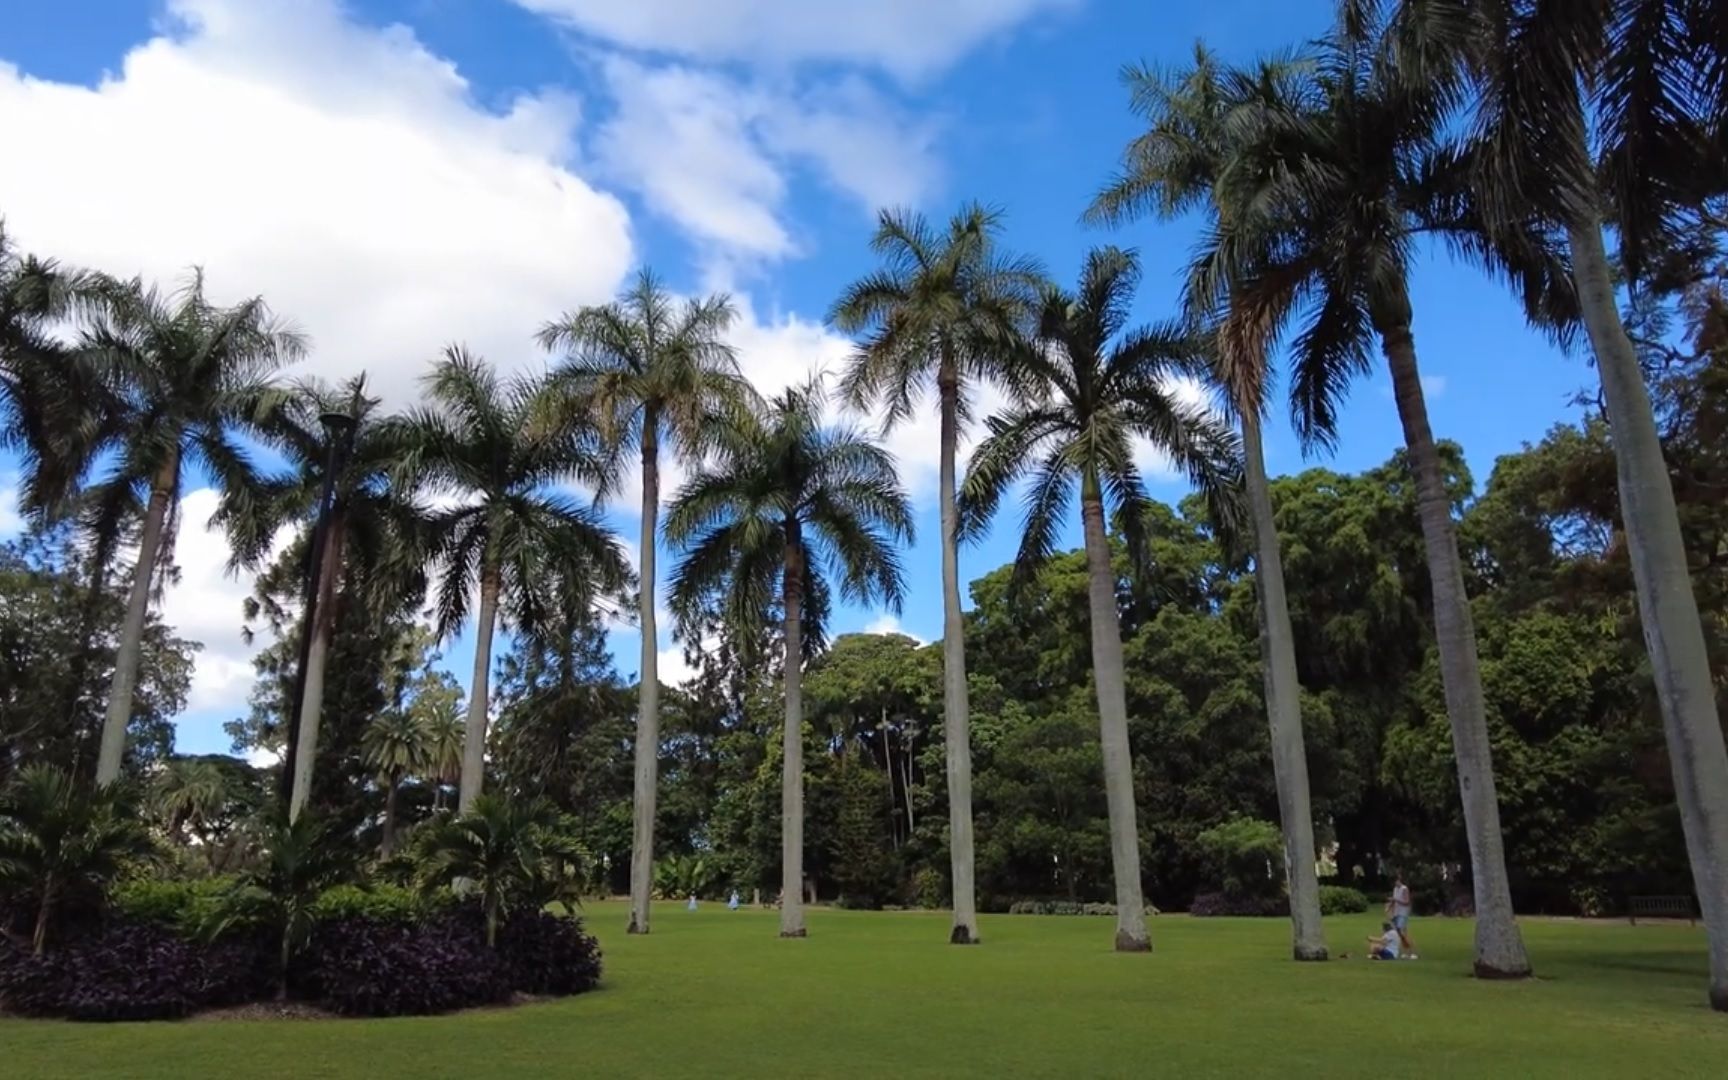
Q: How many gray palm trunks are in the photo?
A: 10